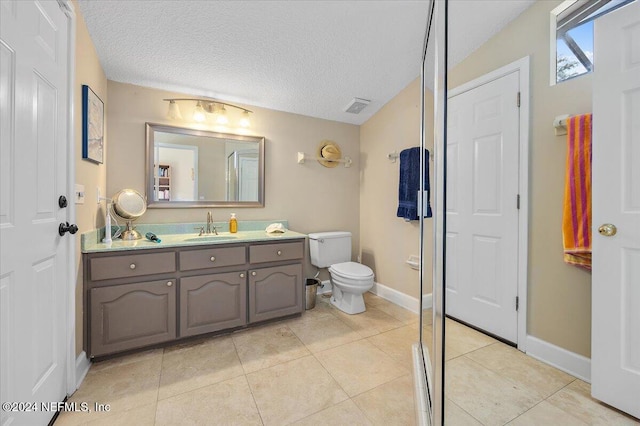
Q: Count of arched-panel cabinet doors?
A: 3